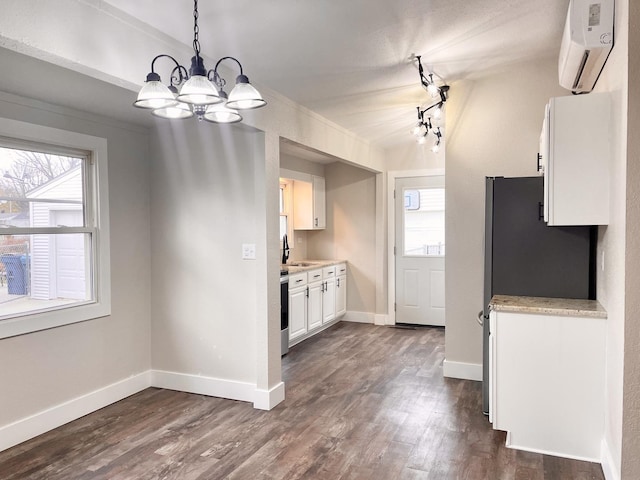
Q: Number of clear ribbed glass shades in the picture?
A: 5